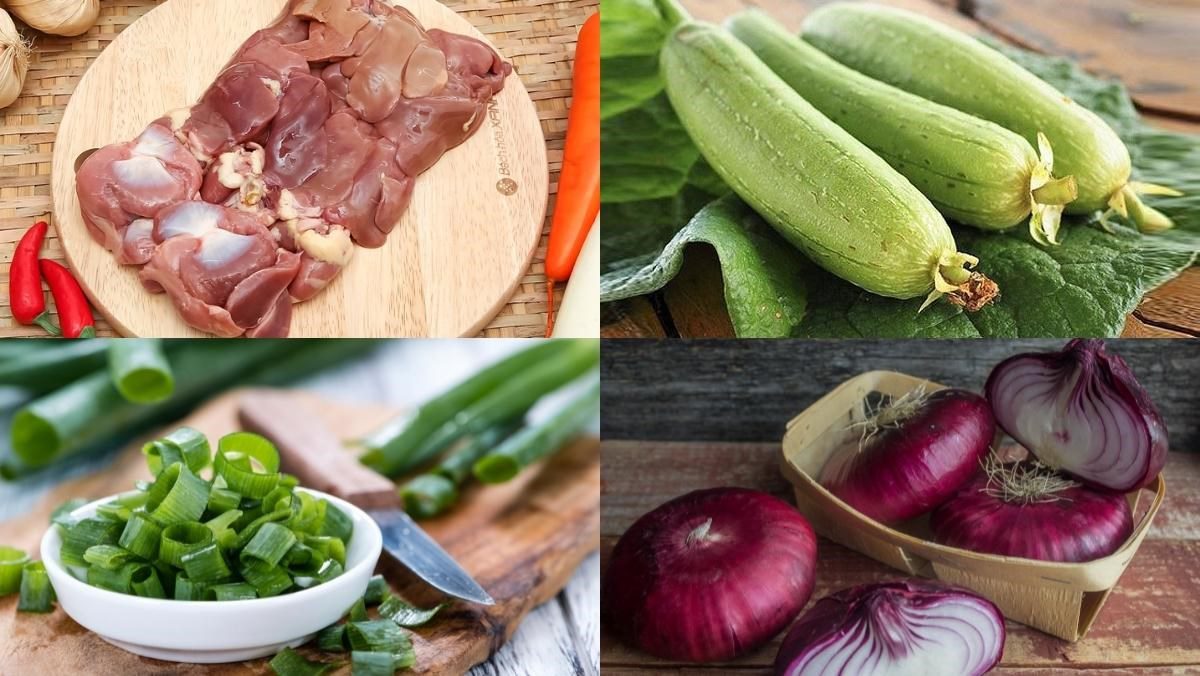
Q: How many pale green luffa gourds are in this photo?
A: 3